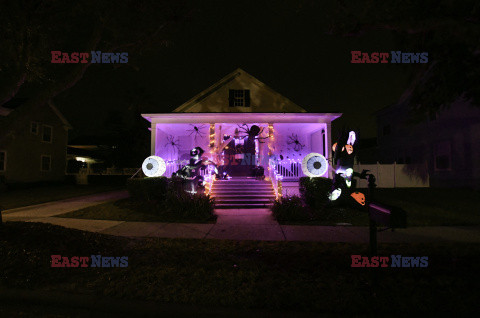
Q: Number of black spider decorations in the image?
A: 4